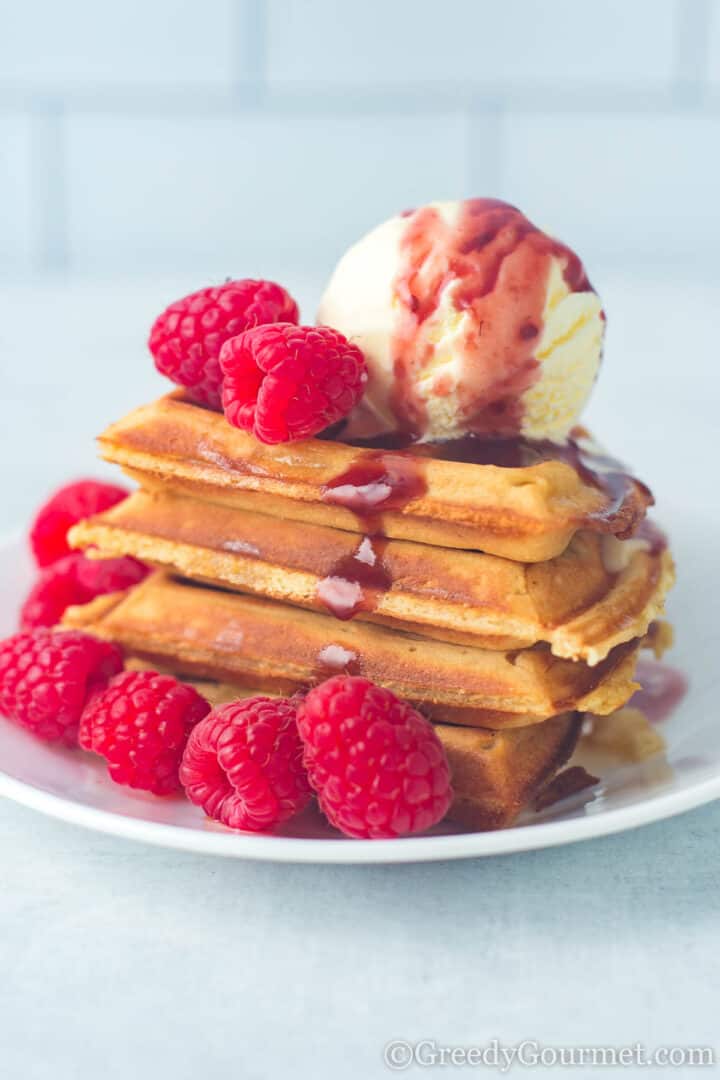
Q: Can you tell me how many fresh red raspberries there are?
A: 8